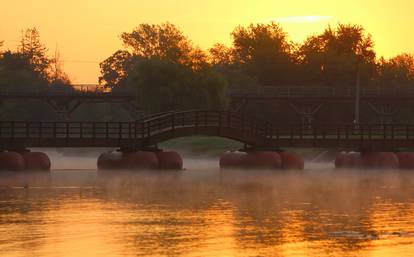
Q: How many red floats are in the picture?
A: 8